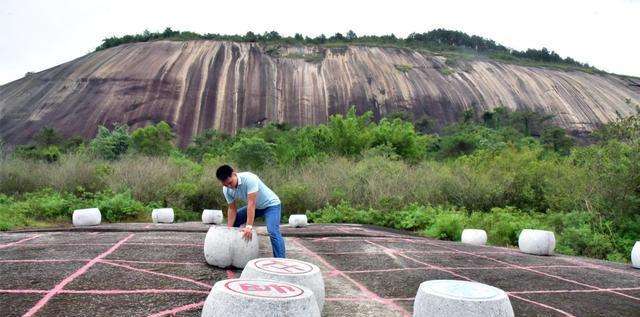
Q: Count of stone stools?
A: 11